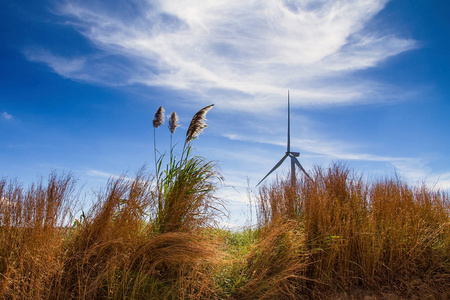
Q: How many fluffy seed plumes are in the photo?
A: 3